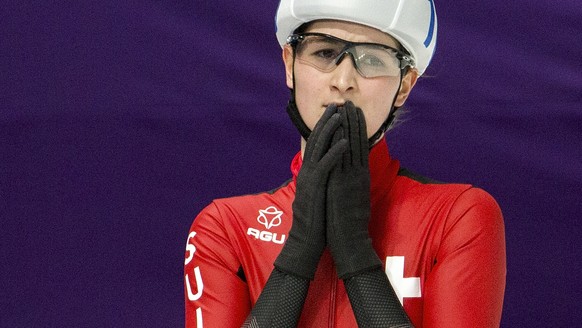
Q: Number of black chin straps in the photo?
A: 1